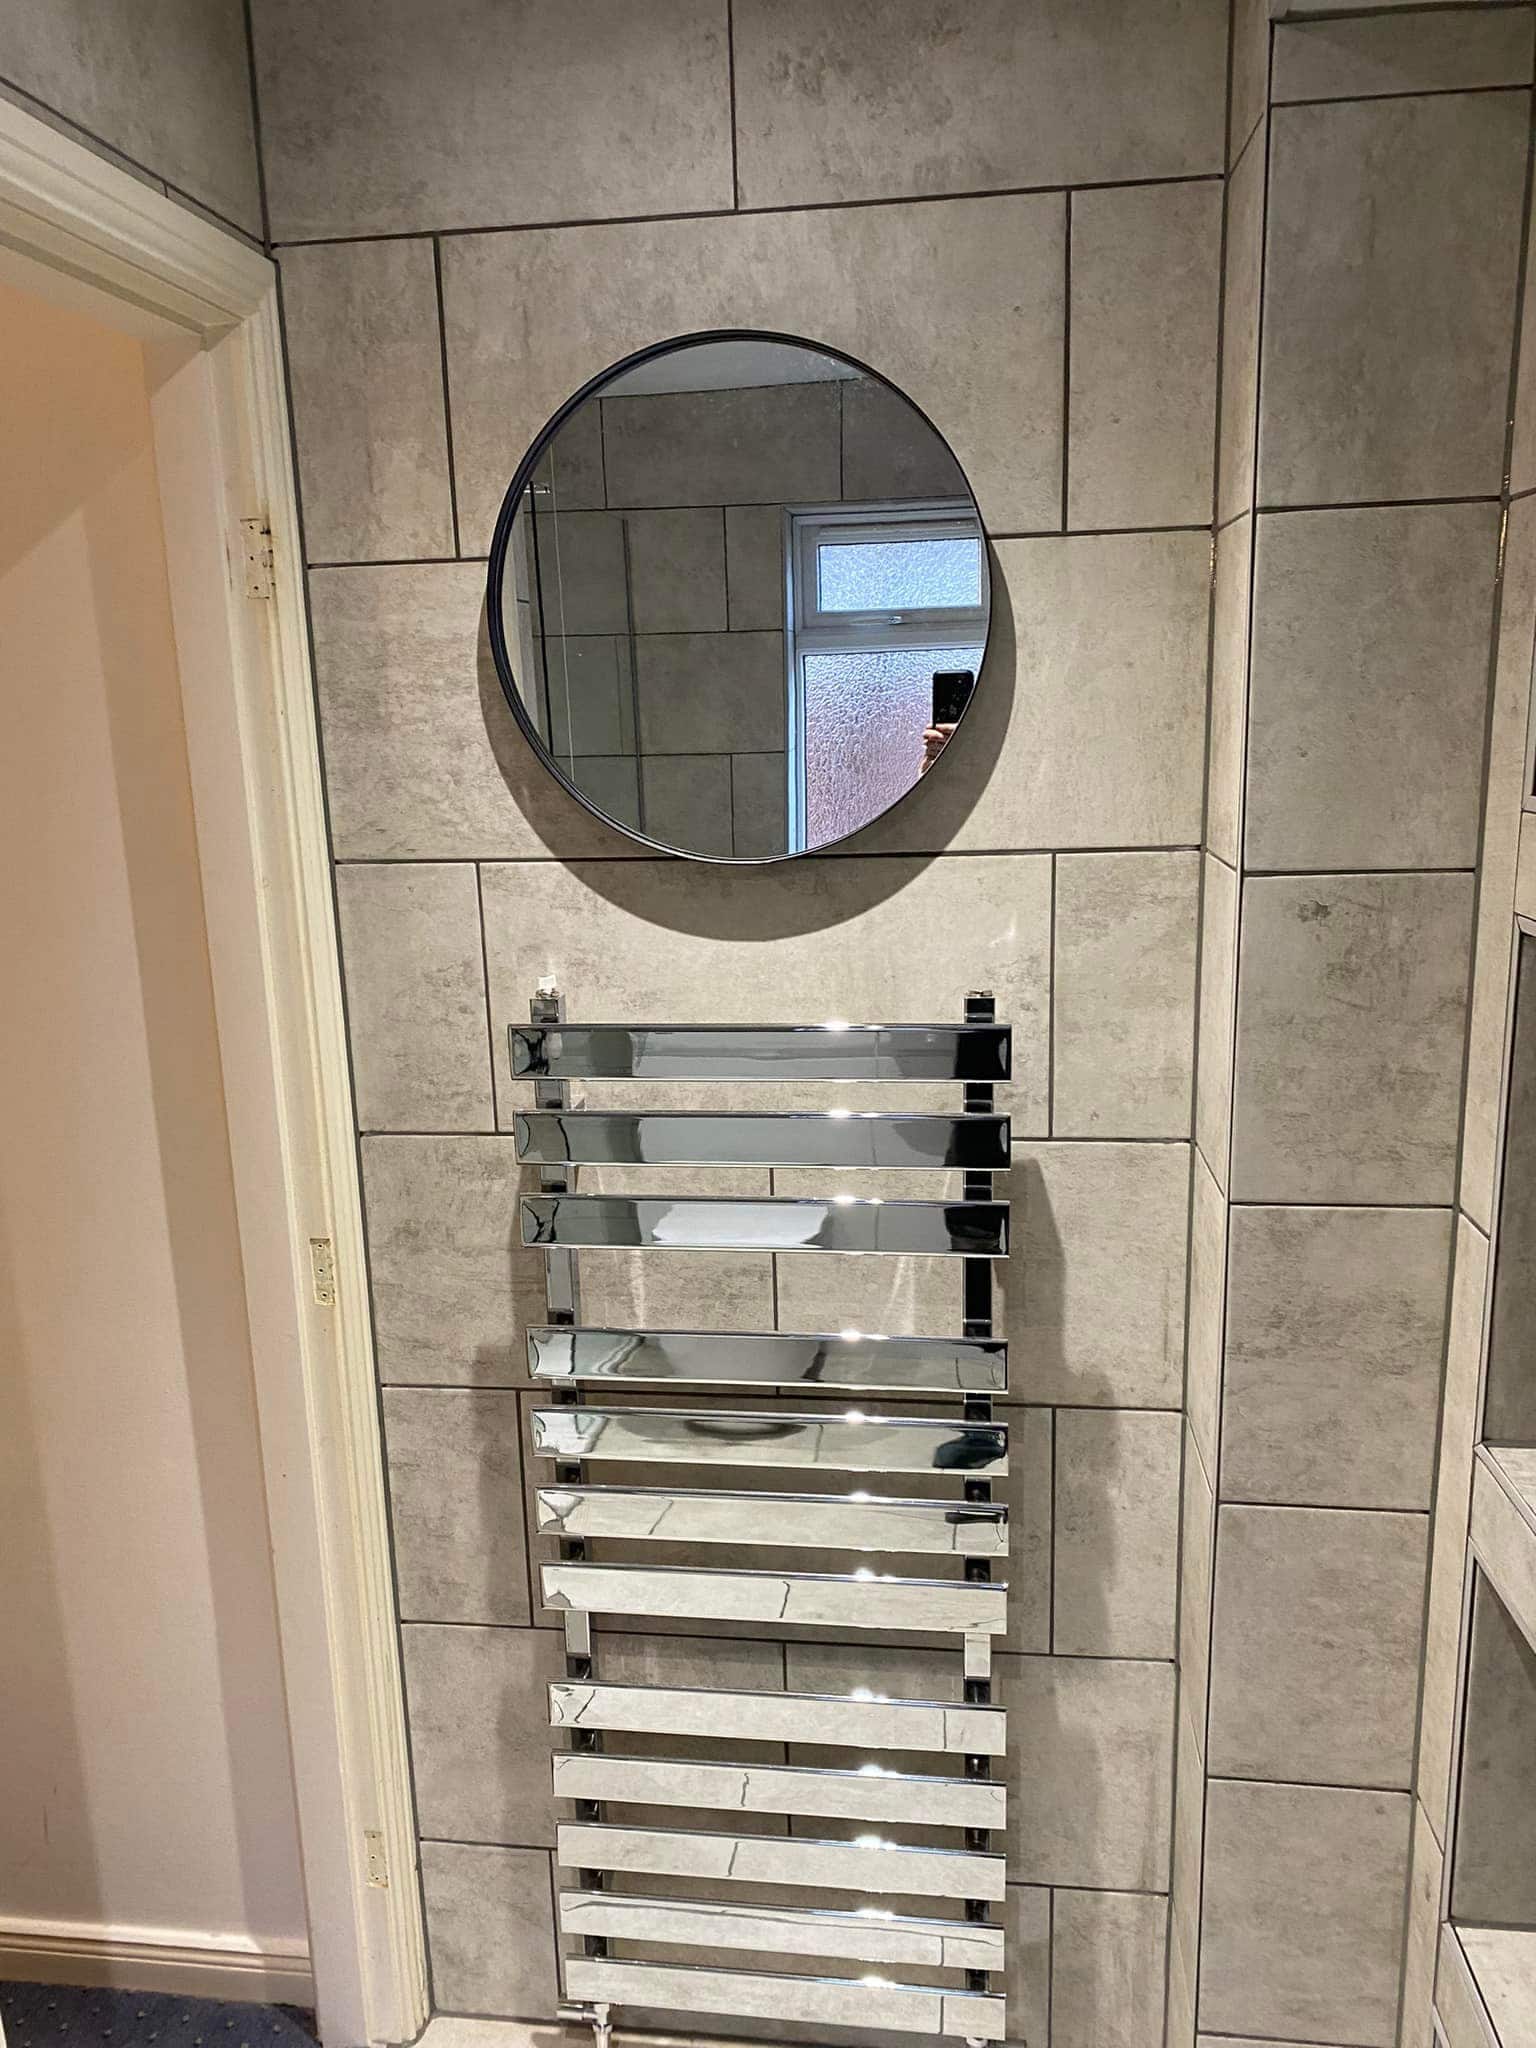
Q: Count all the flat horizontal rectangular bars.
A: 12